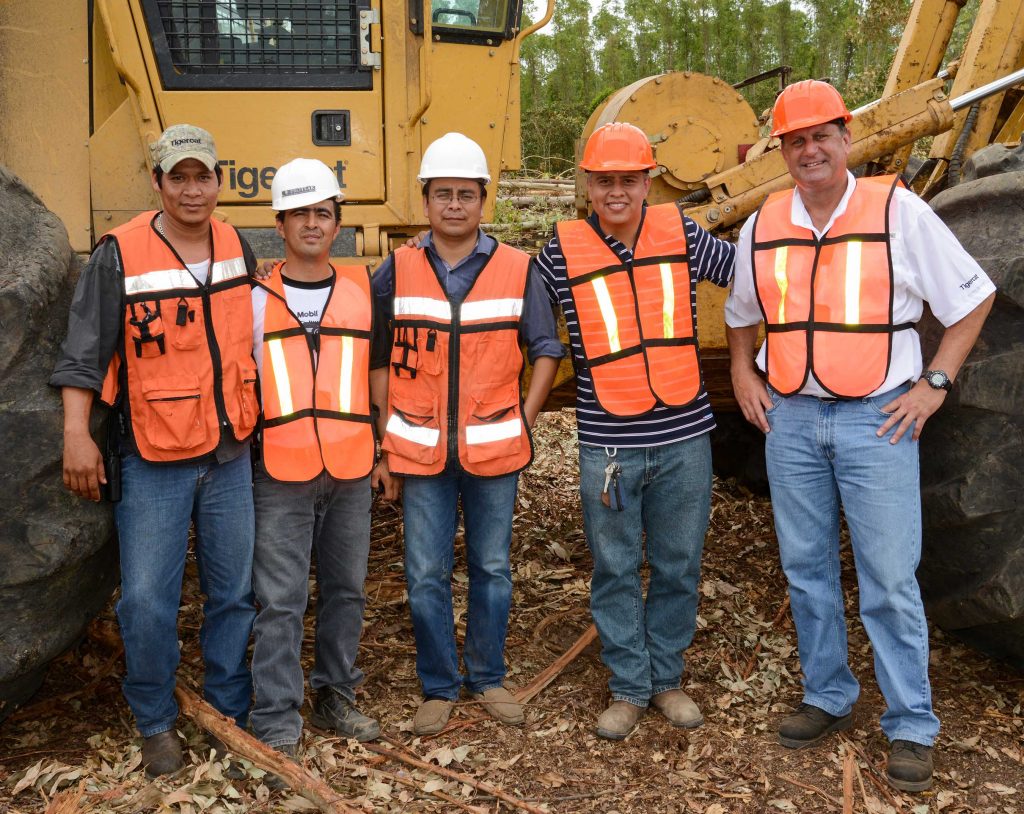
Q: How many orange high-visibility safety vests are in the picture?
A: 5